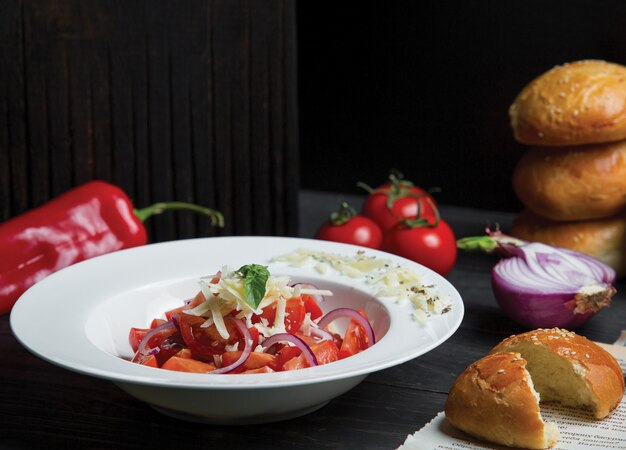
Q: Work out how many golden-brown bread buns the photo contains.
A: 4